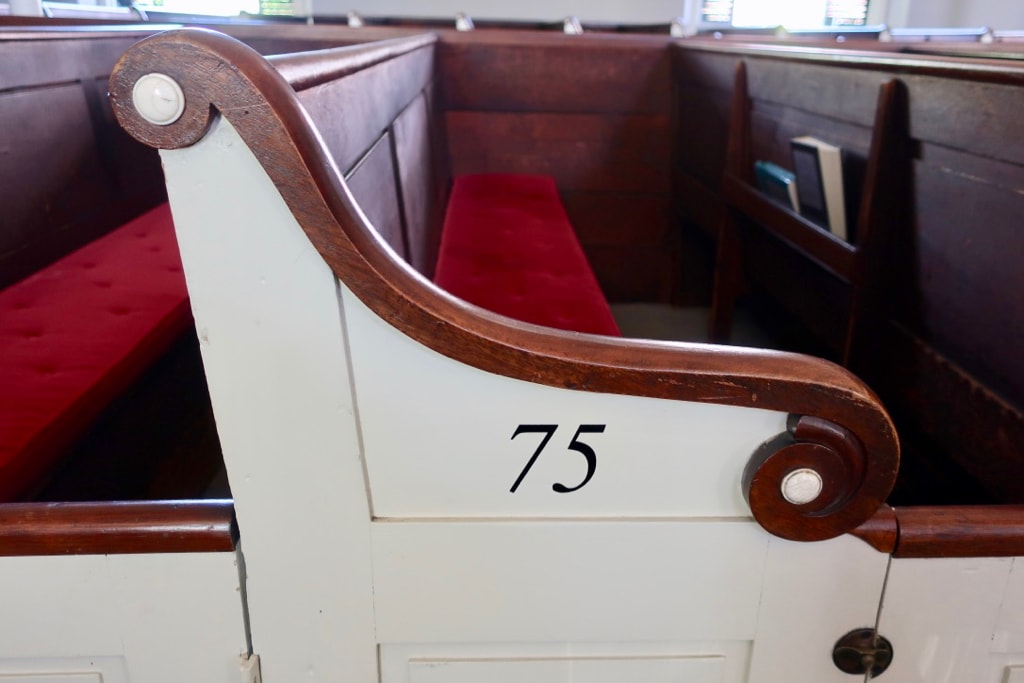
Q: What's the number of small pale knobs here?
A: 2